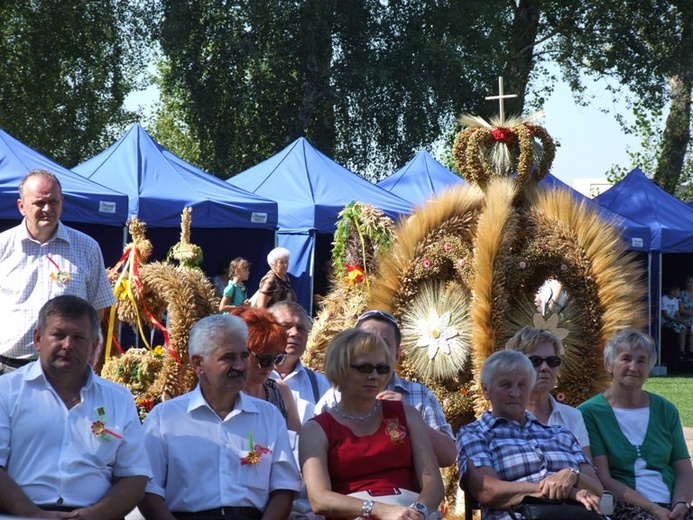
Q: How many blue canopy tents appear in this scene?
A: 6